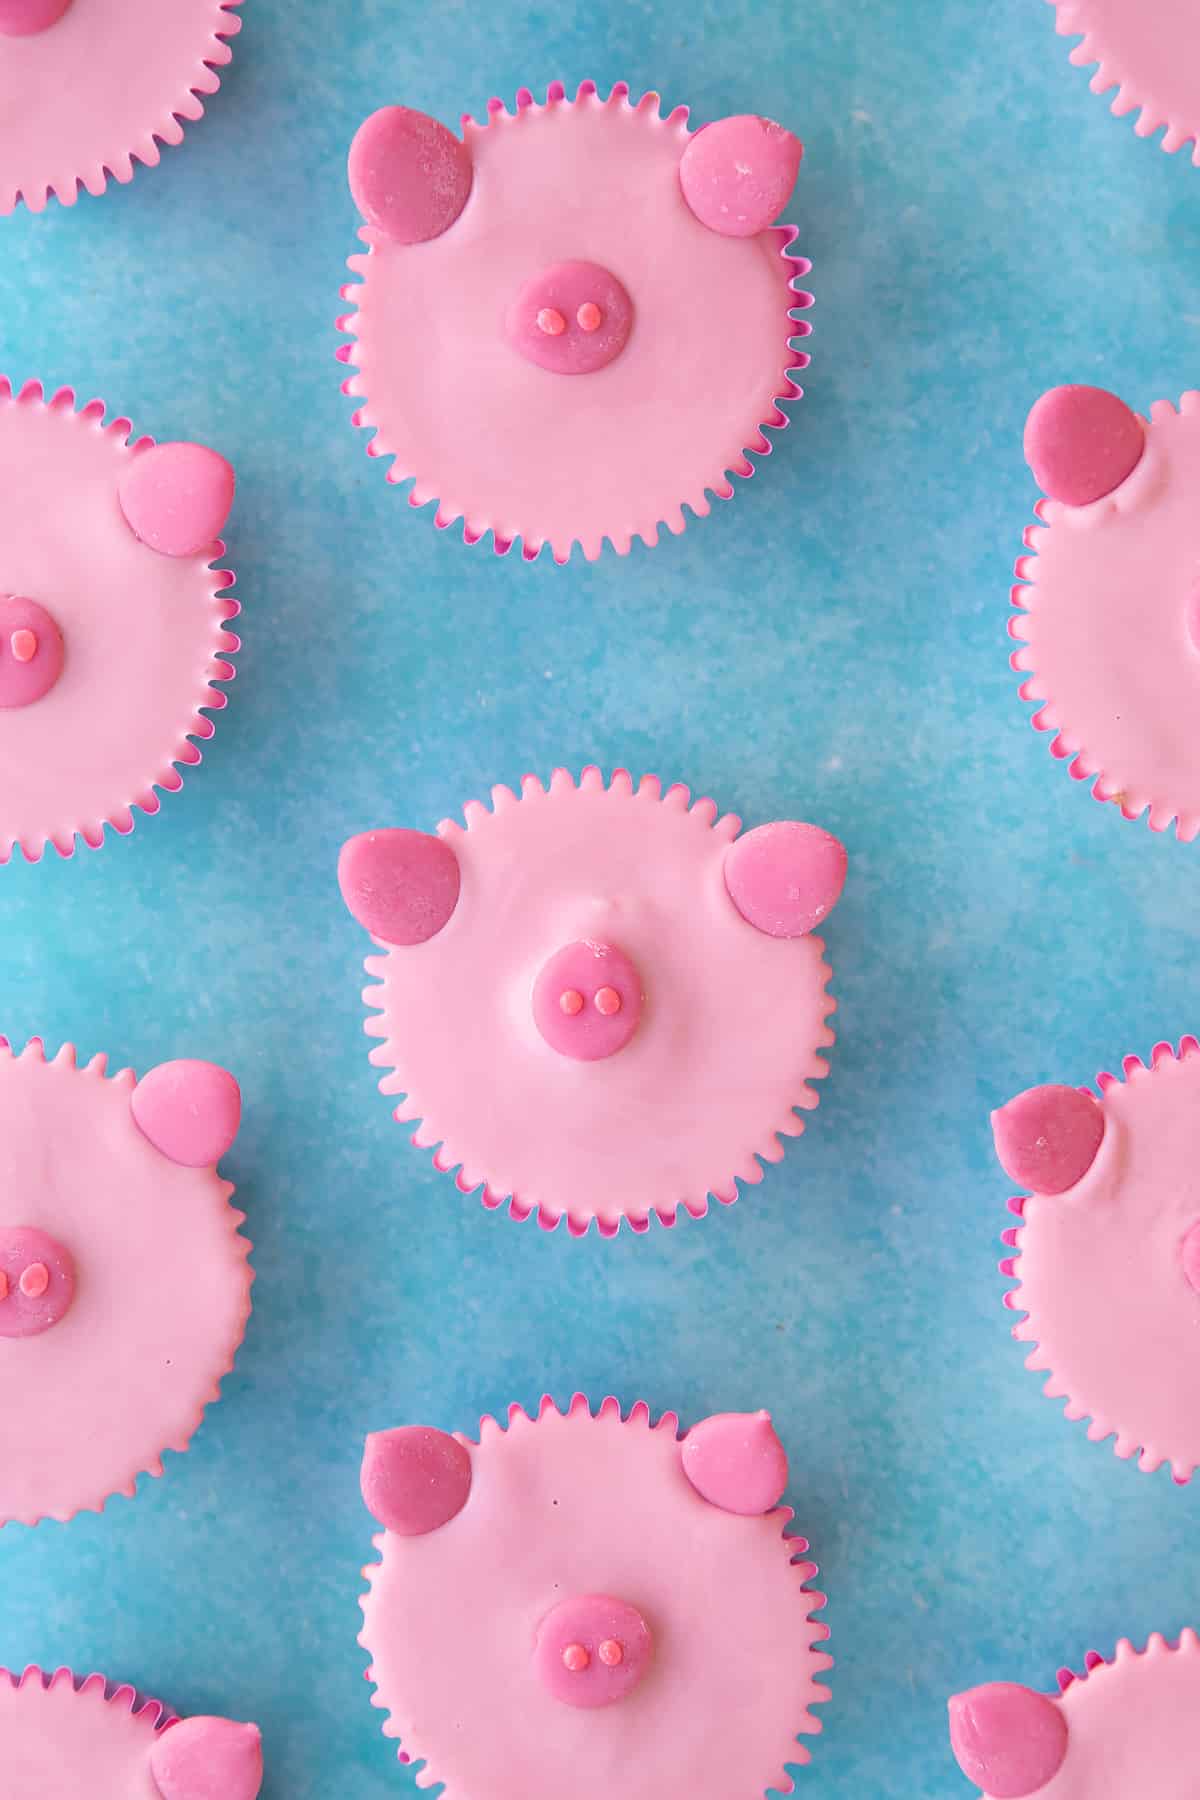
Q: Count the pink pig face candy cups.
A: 11